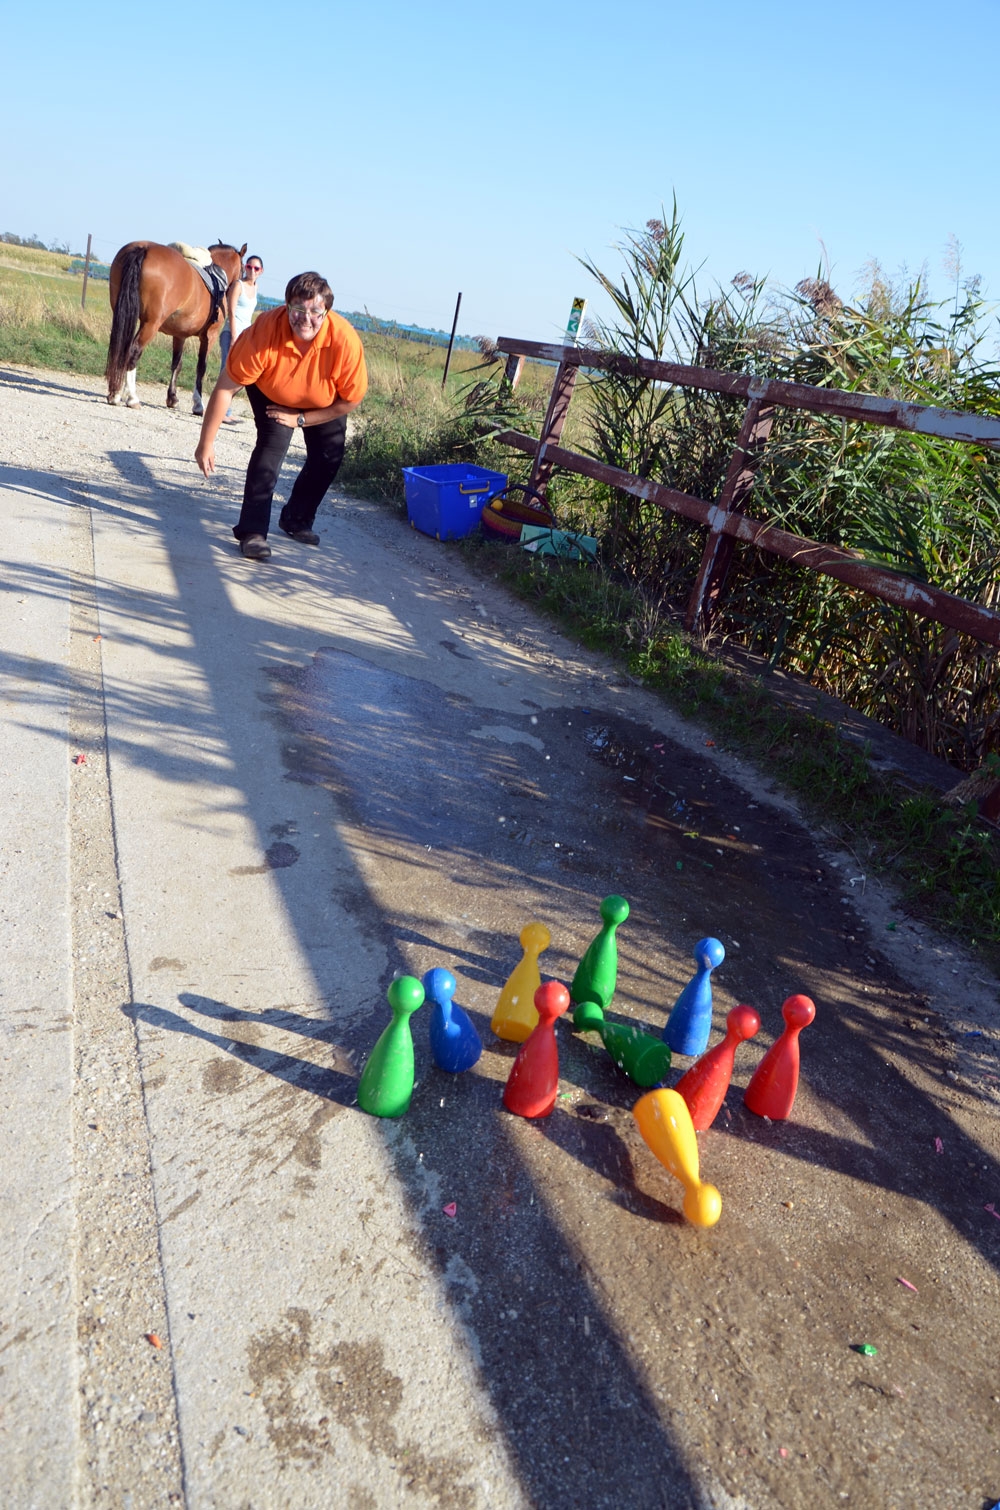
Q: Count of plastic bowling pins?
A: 10